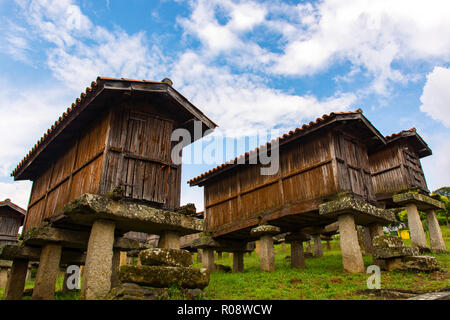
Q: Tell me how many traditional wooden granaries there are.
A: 4